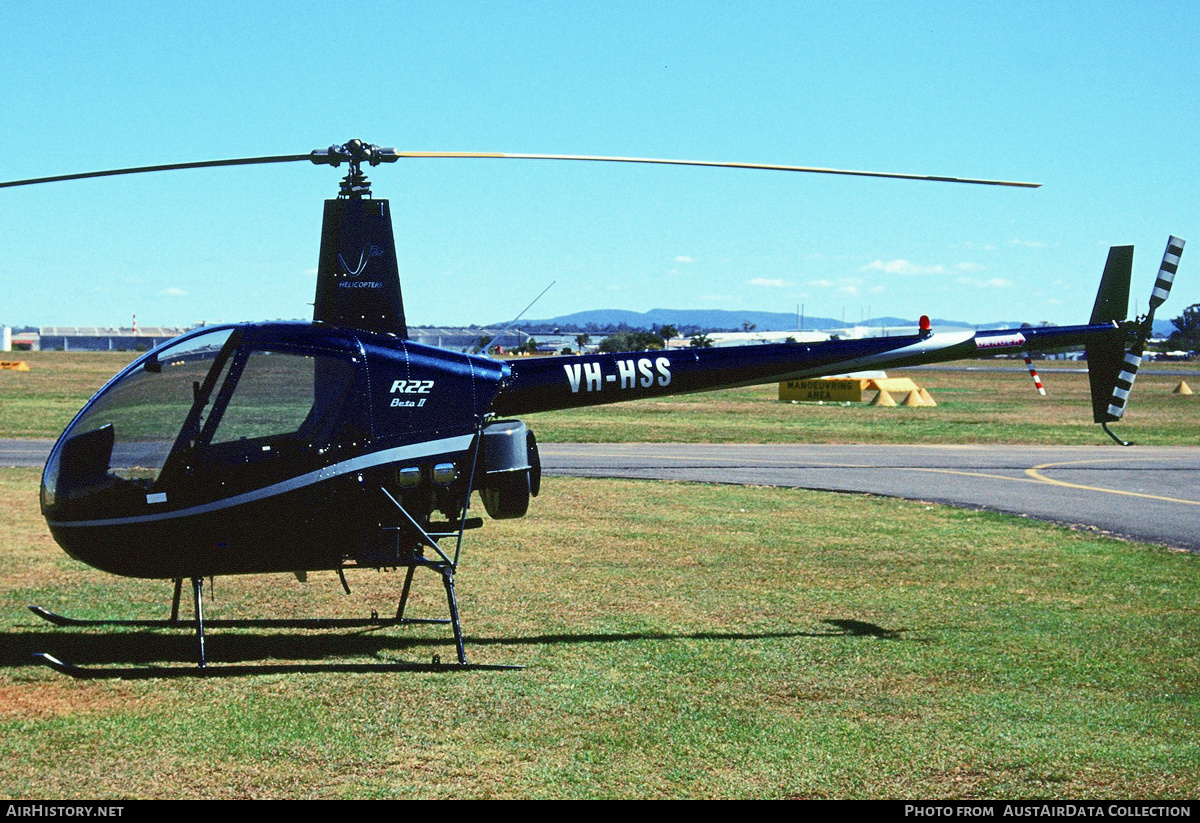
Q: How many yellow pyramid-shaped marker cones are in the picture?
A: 4